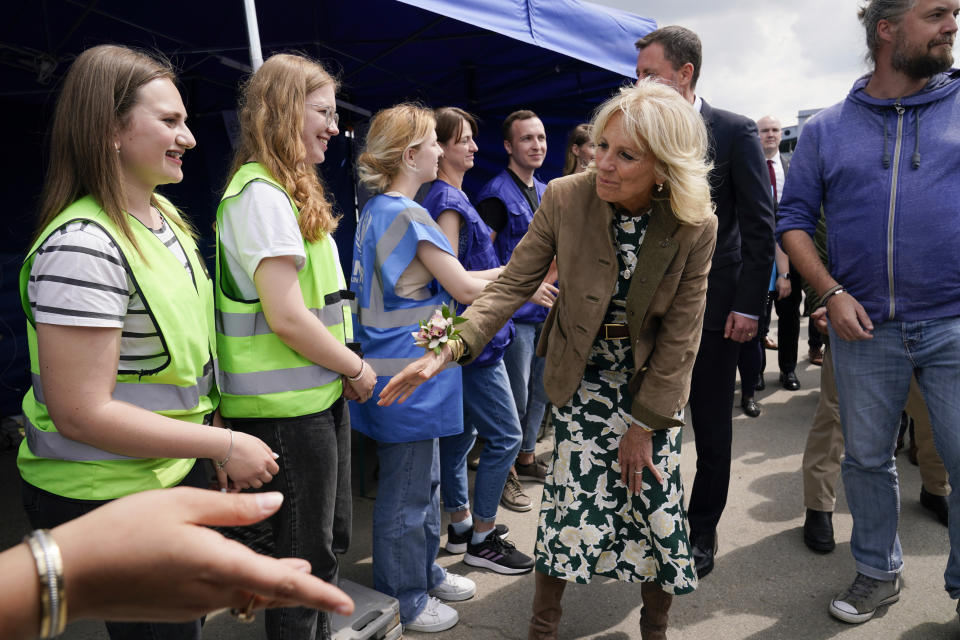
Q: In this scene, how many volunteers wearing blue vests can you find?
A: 3